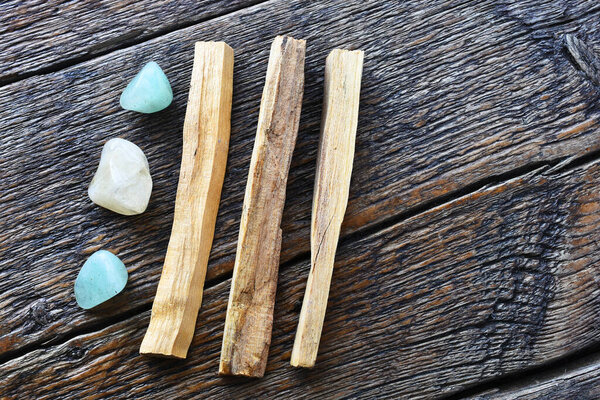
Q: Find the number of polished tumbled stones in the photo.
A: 3